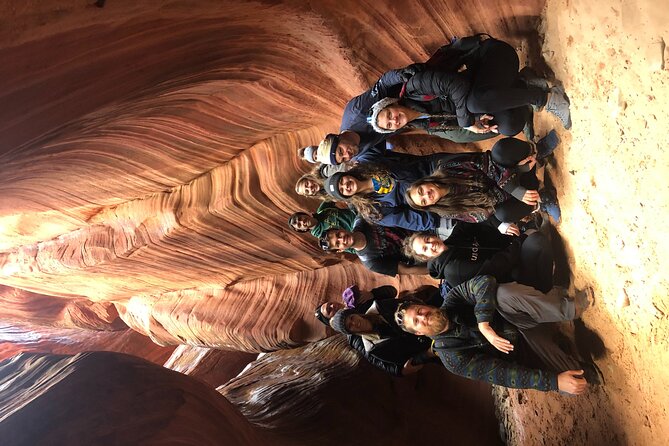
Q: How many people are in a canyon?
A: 12